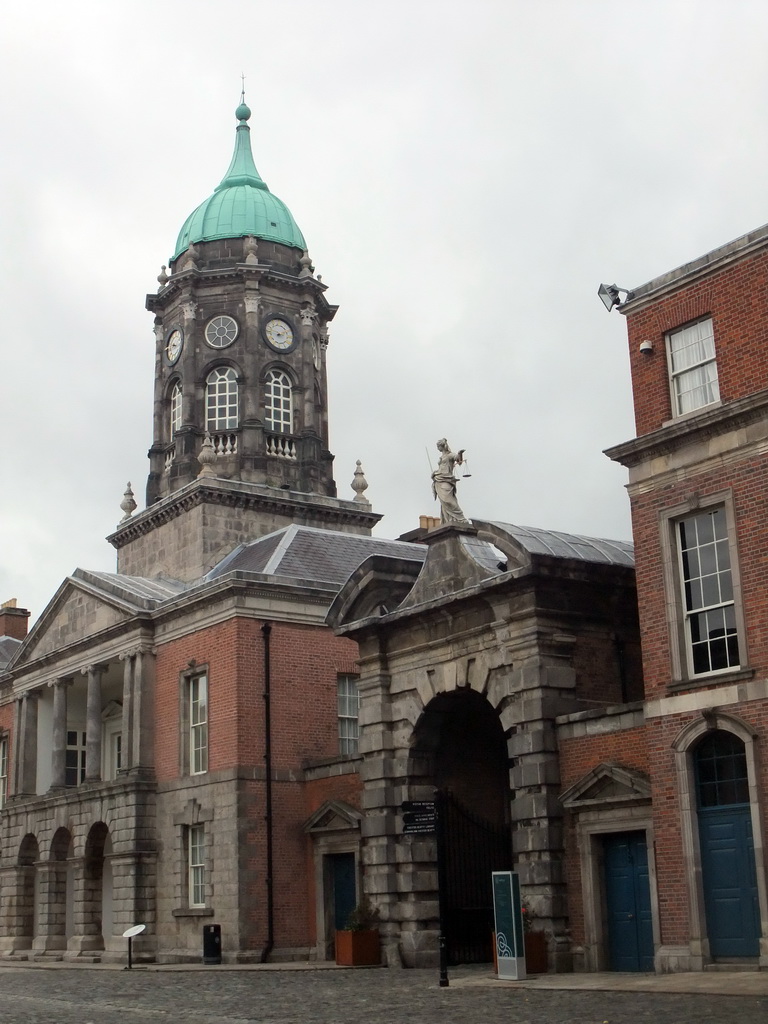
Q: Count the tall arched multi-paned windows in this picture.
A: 3